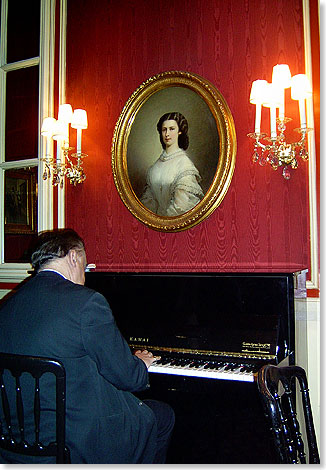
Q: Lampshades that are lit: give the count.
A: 8